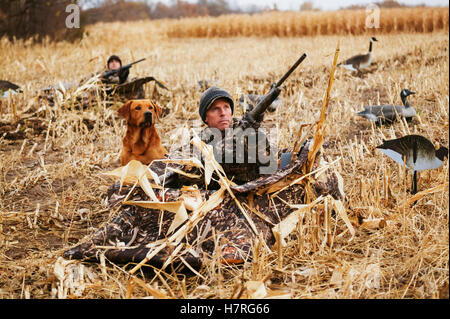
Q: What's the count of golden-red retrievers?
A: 1